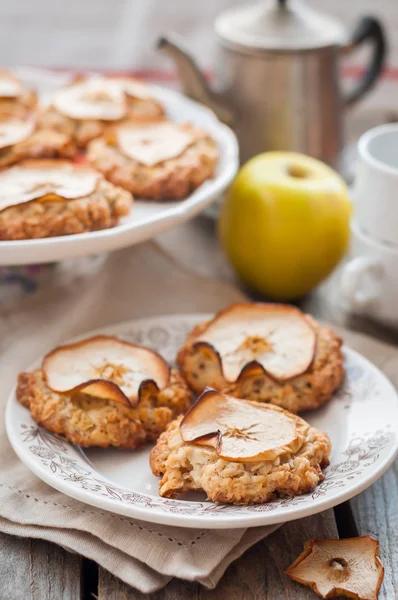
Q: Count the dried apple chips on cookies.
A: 9